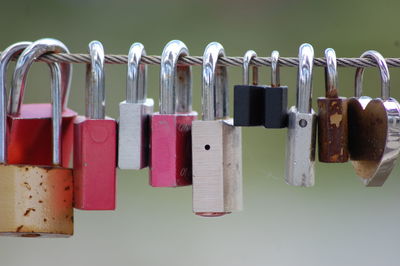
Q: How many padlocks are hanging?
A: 11